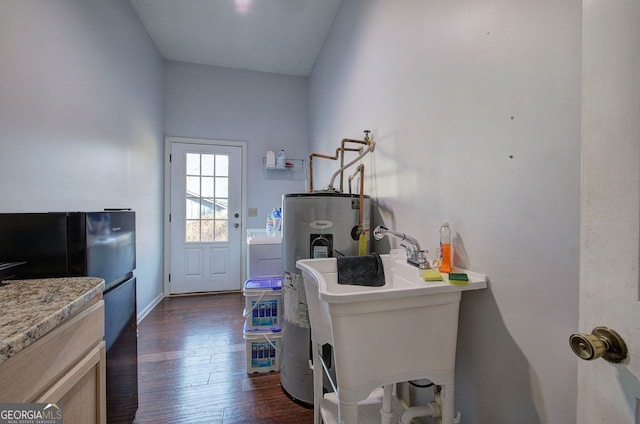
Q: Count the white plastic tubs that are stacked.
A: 2